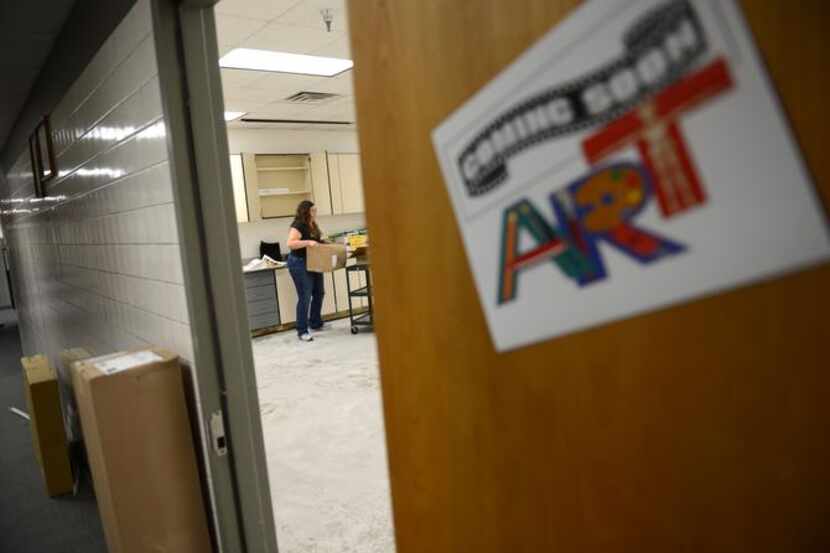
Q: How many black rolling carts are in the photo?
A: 1